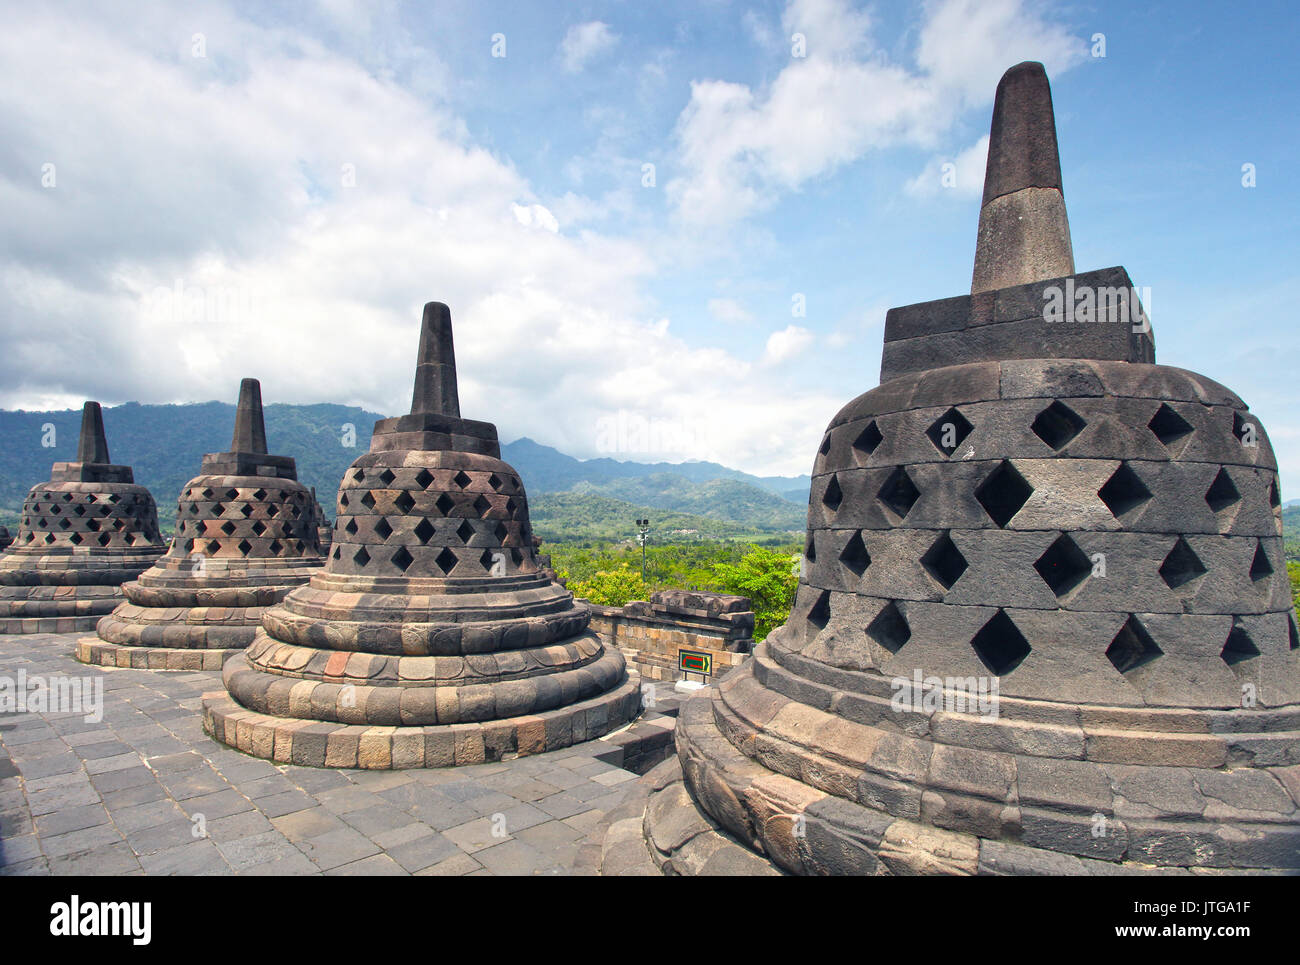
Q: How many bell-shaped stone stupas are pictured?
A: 4